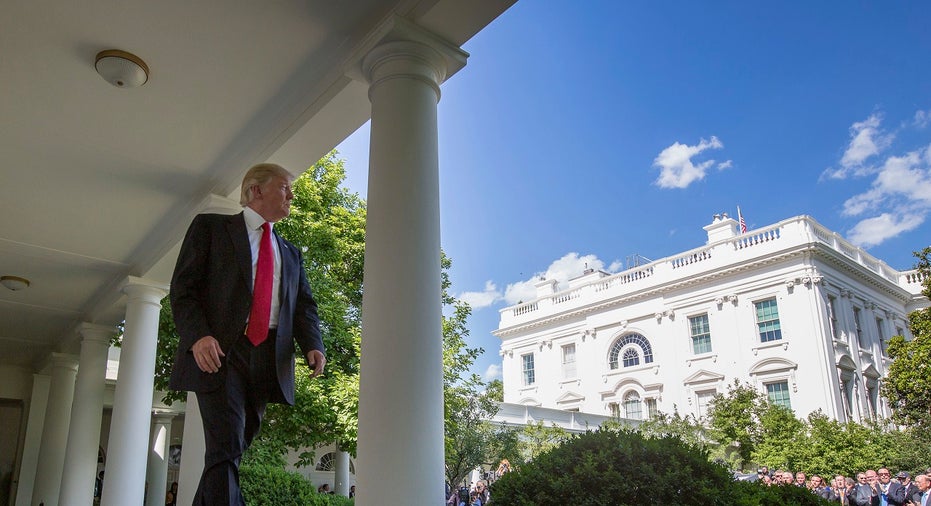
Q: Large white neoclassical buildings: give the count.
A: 1